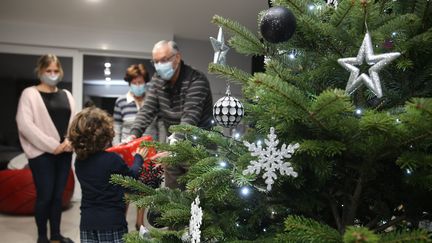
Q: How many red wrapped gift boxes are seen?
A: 1